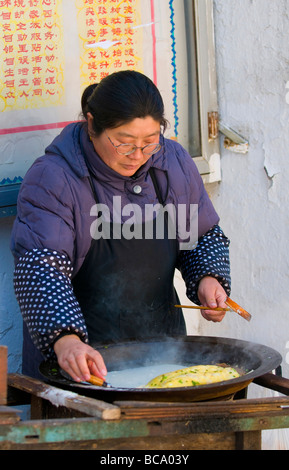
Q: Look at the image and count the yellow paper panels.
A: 2